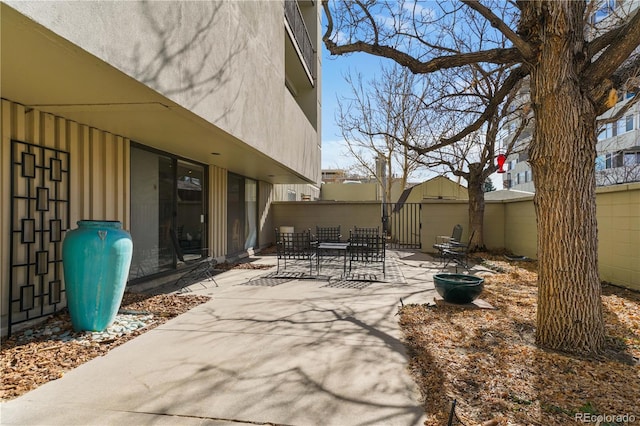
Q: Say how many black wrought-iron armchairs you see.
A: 4